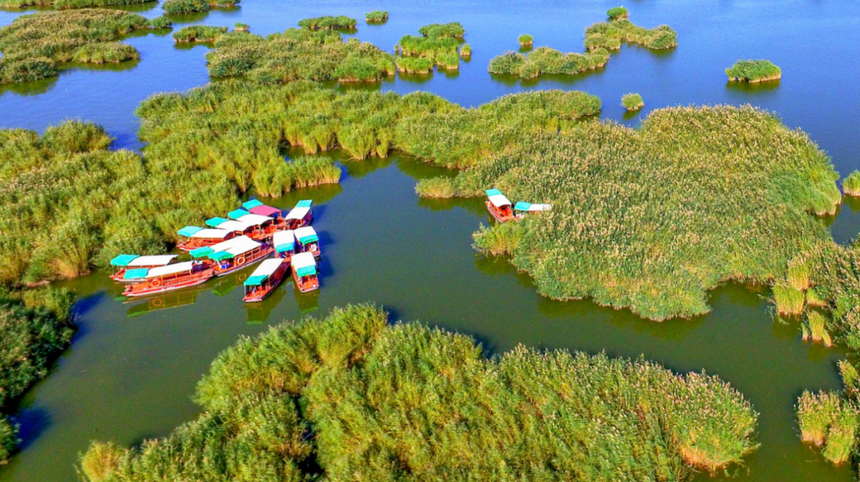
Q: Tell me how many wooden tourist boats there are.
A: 15